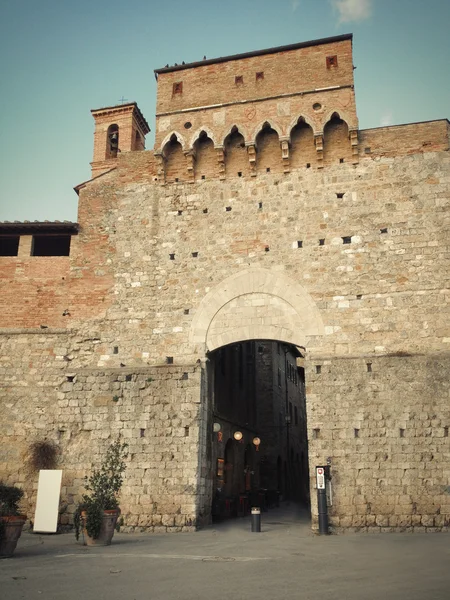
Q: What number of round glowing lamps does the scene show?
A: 3